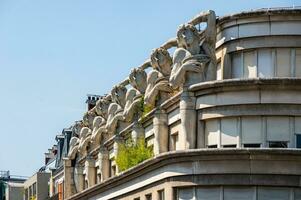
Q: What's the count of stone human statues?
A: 7